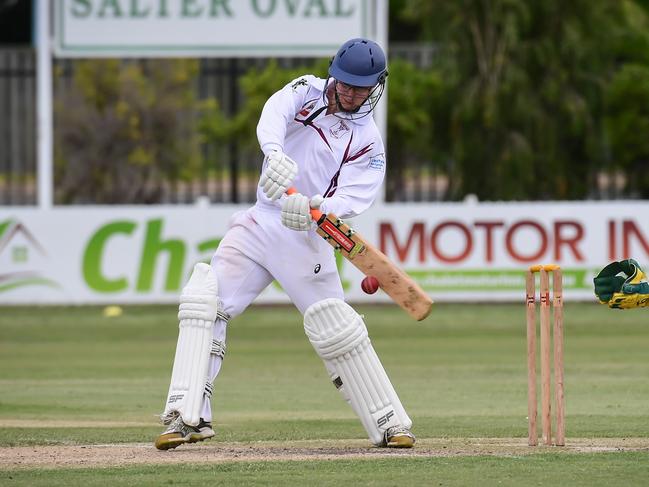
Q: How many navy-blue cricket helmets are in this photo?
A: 1